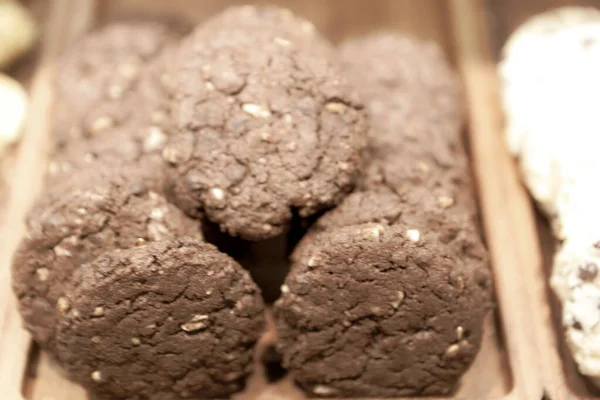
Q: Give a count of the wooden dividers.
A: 2